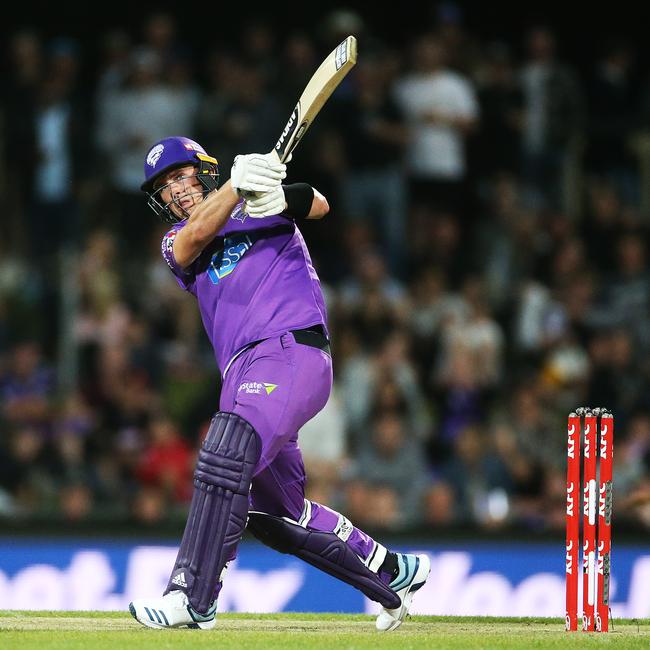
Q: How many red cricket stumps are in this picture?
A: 3